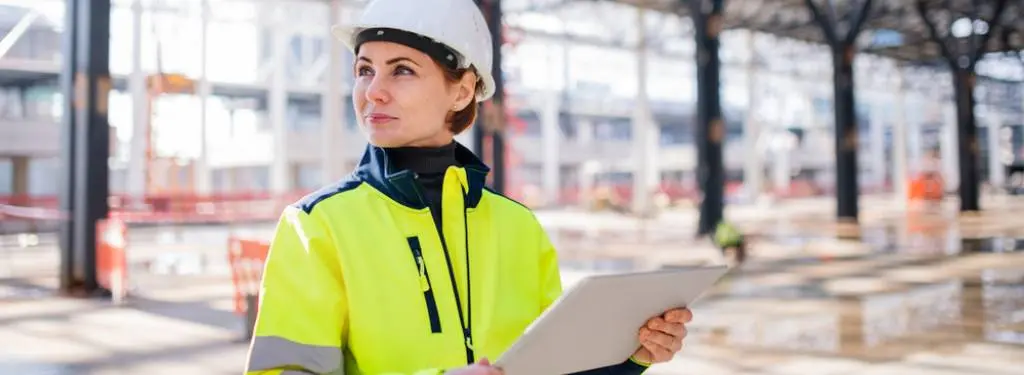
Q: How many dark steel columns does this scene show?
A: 5